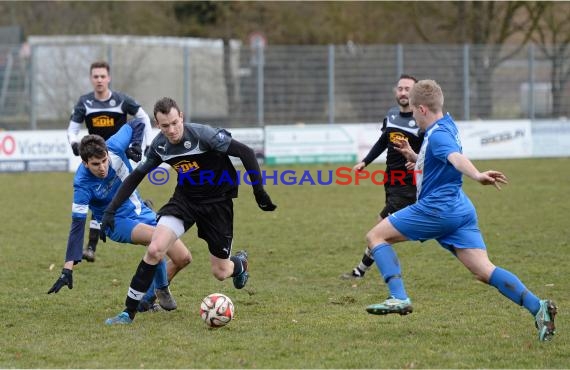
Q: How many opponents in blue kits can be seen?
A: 2